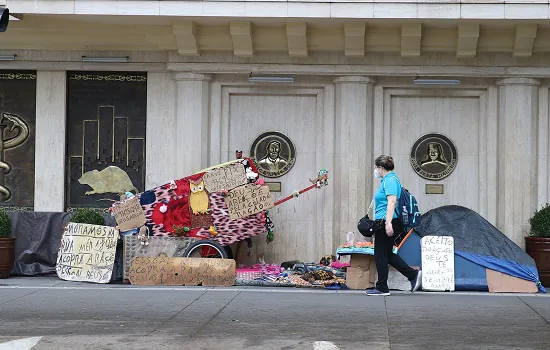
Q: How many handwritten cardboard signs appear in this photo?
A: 6